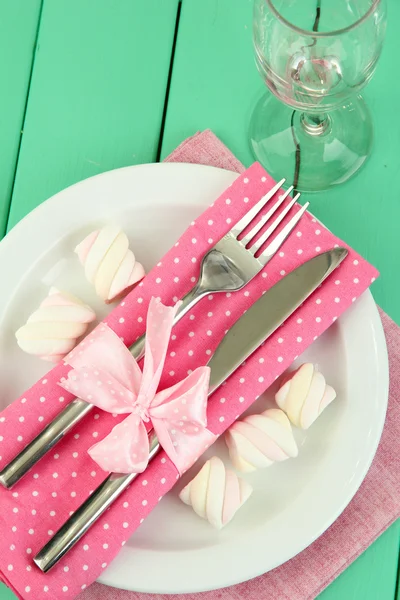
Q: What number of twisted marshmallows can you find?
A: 5